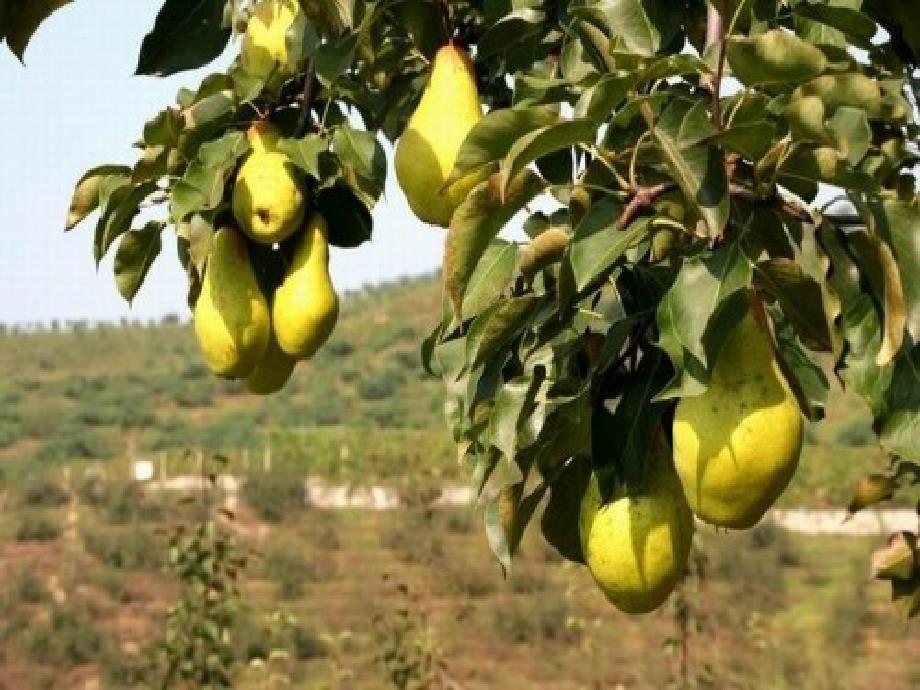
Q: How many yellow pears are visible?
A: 8